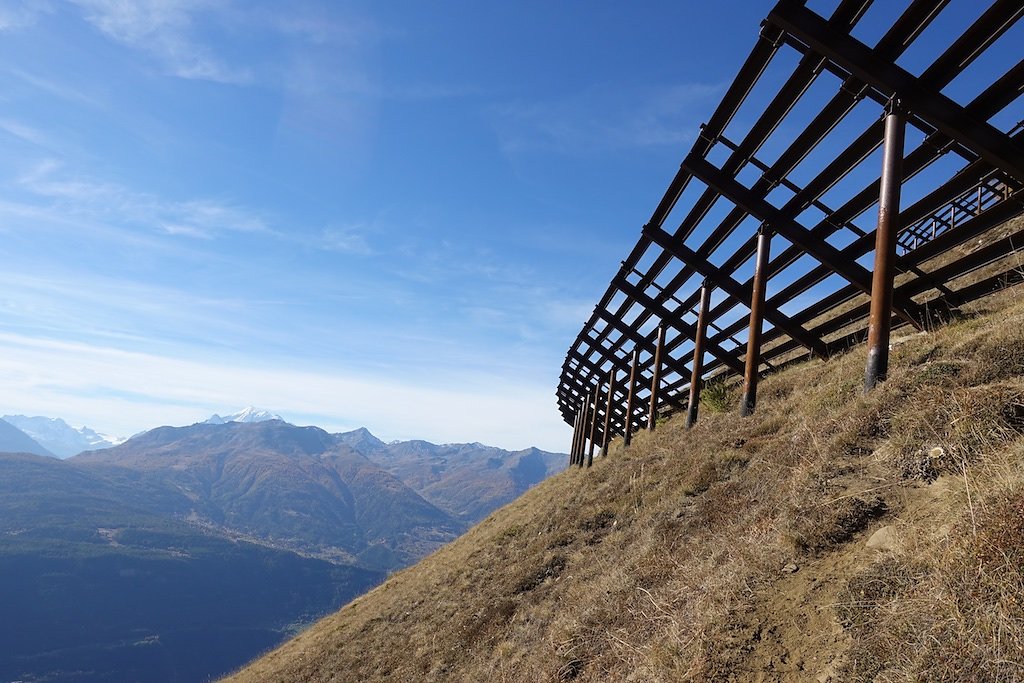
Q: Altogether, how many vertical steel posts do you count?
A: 11